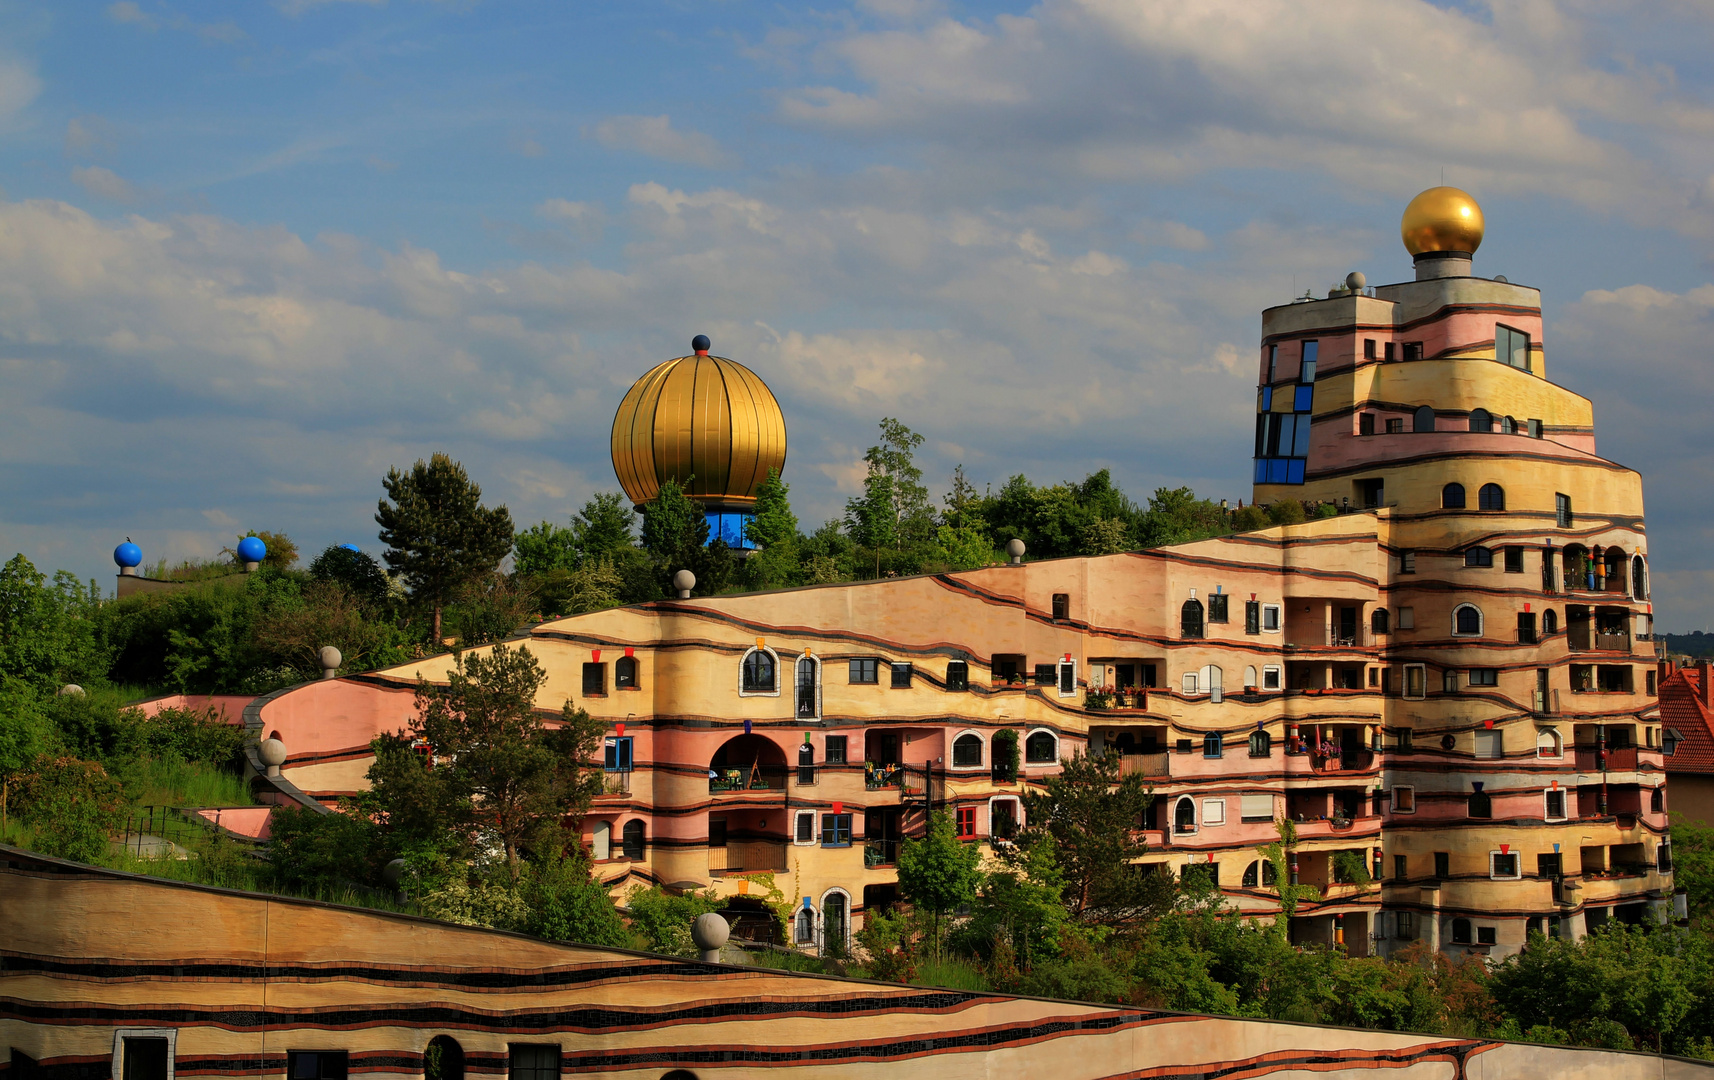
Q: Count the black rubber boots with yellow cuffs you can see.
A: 0